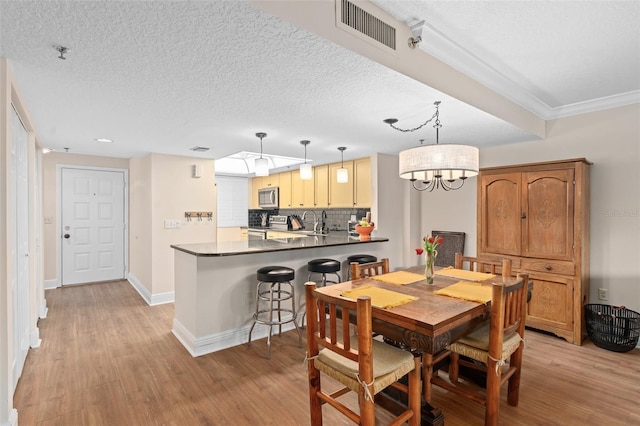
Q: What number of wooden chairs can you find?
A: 4